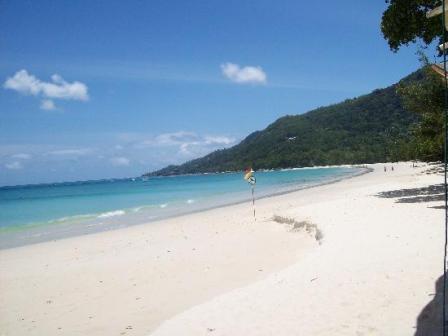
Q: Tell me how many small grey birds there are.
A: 0